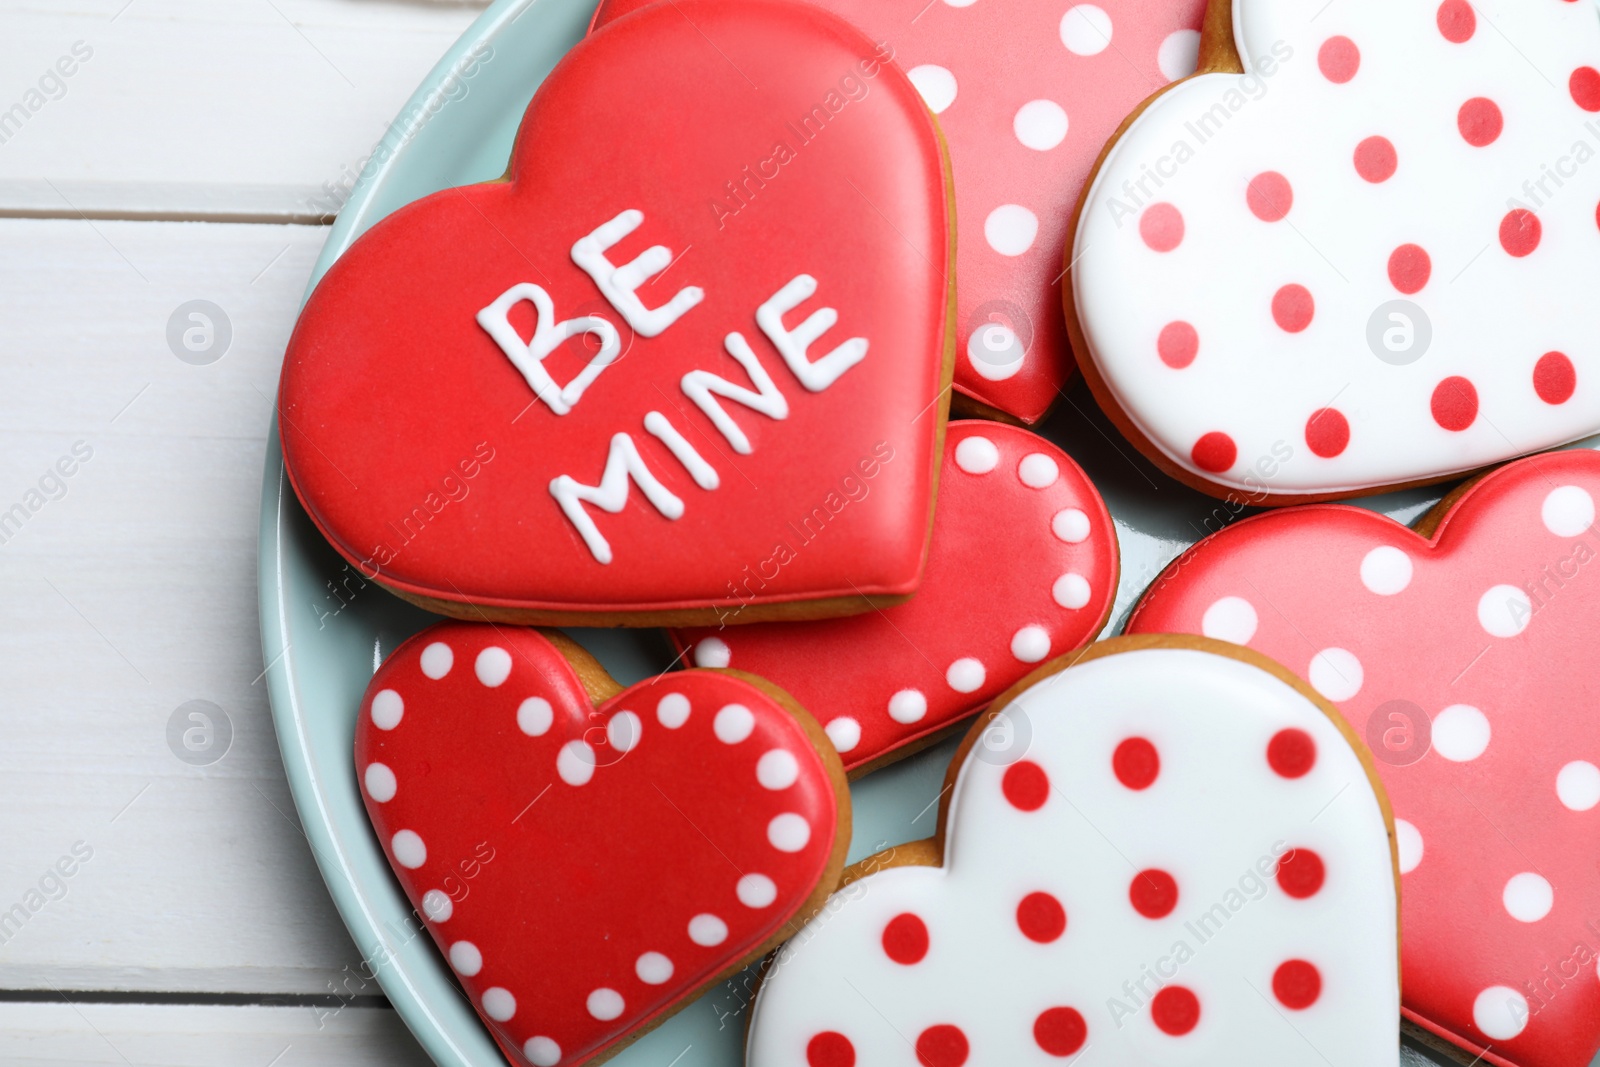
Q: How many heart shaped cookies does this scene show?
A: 7